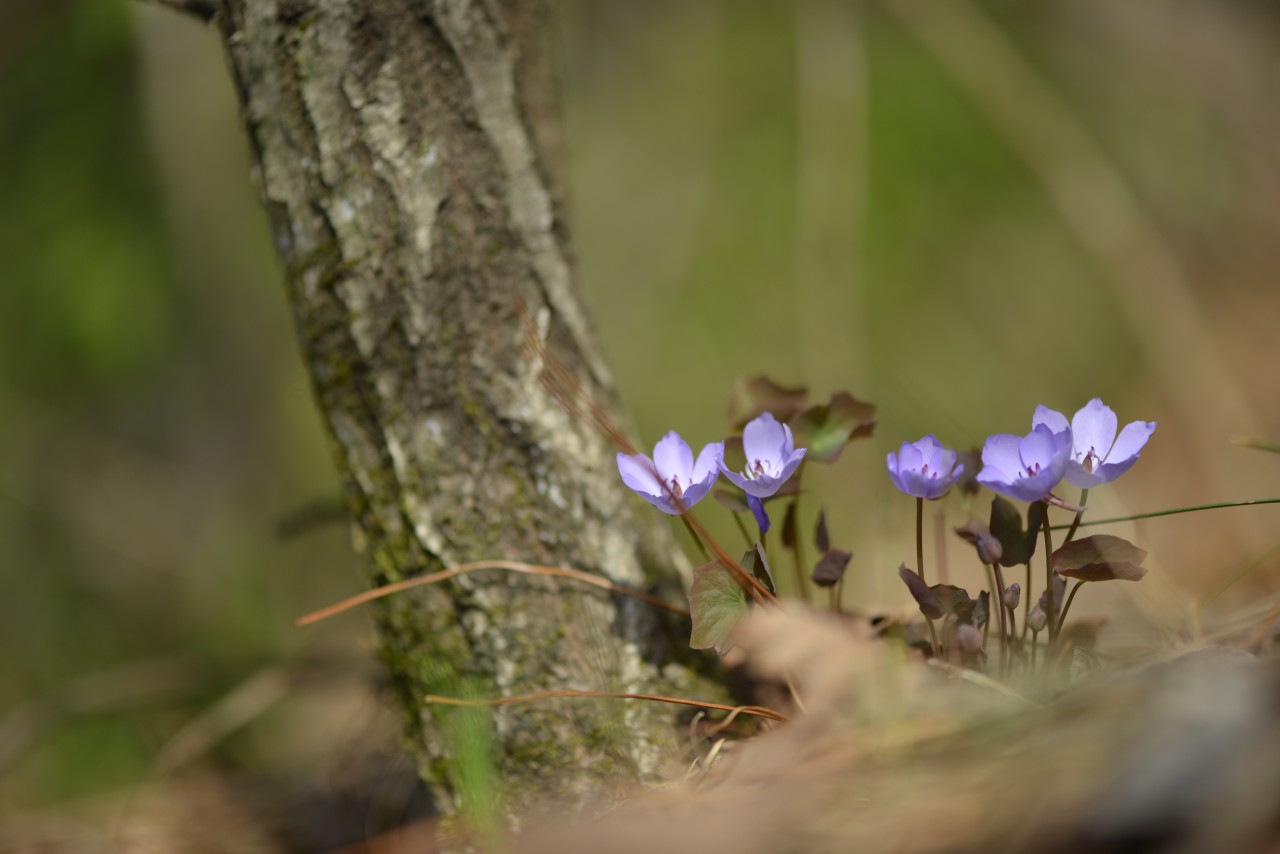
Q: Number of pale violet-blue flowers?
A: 5